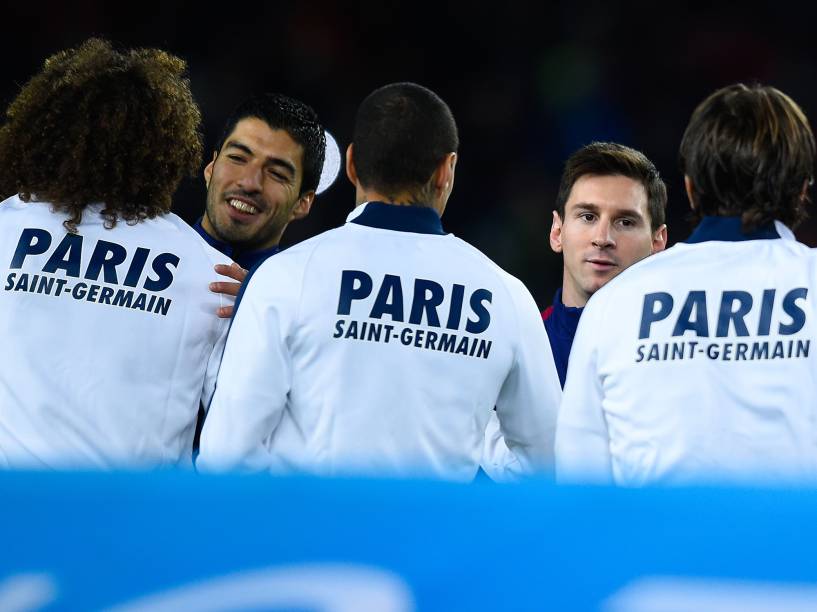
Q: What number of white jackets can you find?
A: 3